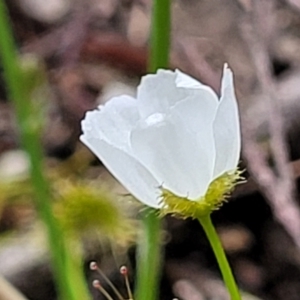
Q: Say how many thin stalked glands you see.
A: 3